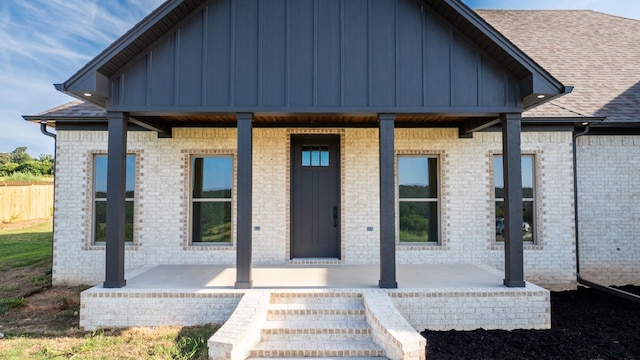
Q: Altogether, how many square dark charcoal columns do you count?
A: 4